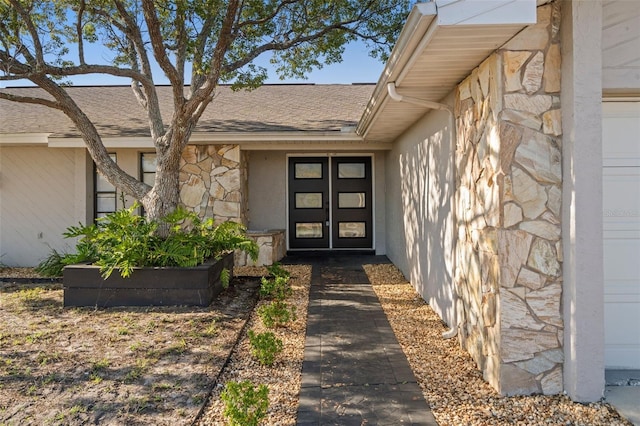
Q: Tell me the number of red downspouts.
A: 0